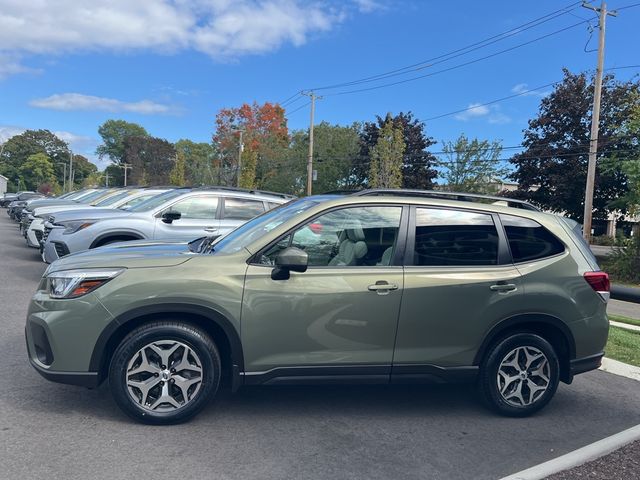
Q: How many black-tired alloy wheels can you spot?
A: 2